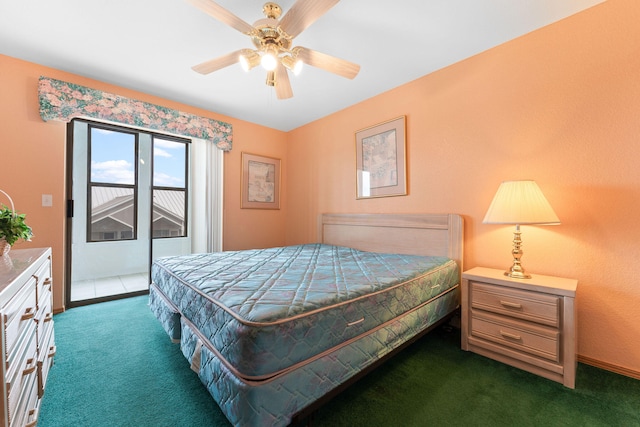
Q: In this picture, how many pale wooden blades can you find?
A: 5